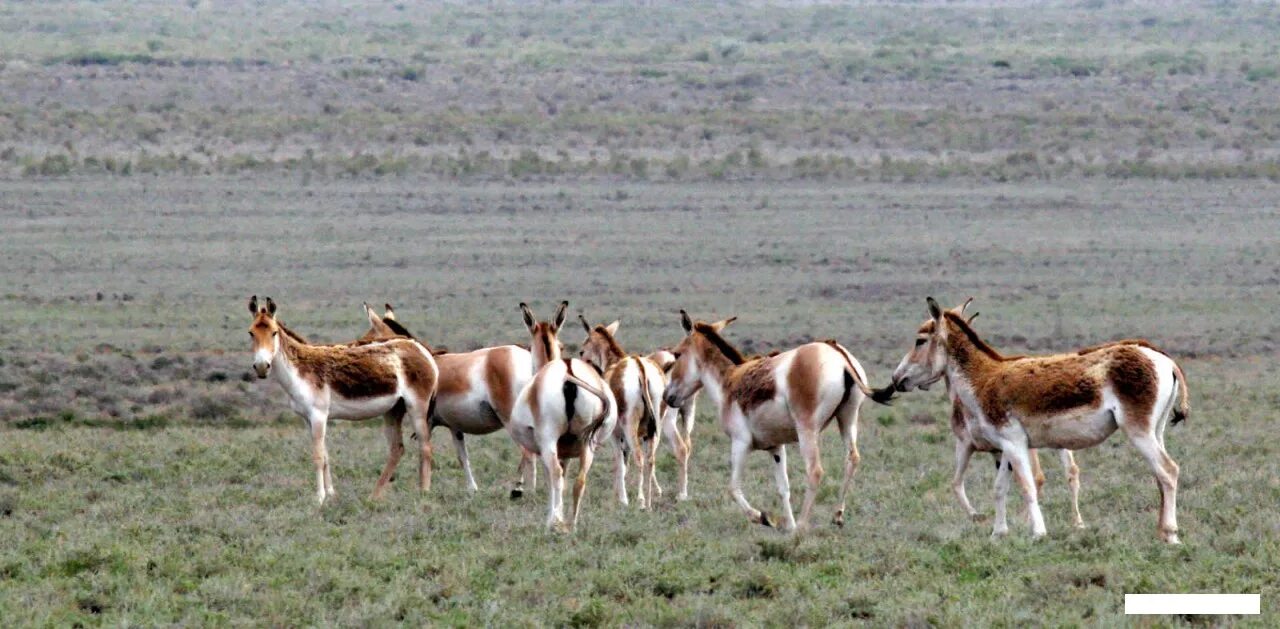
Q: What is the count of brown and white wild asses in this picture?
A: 8